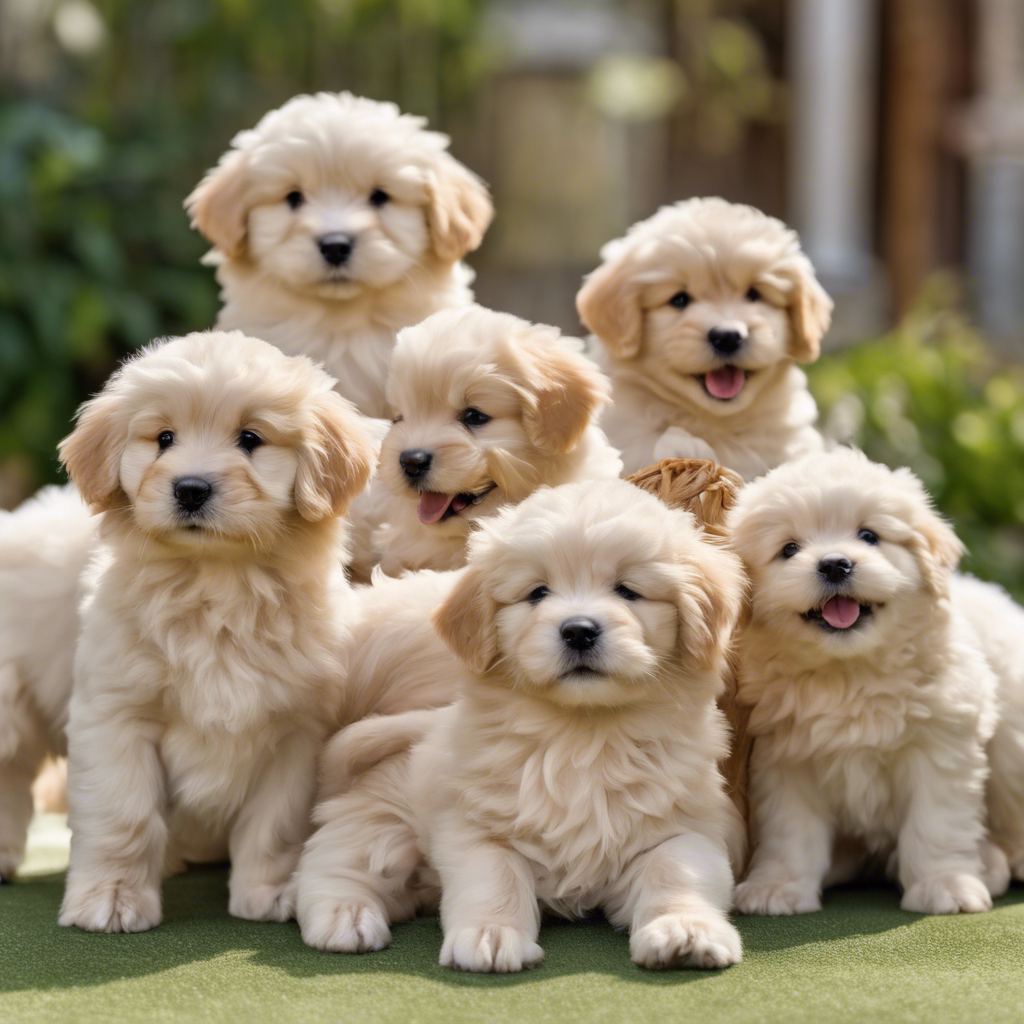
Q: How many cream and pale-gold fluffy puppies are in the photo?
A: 6